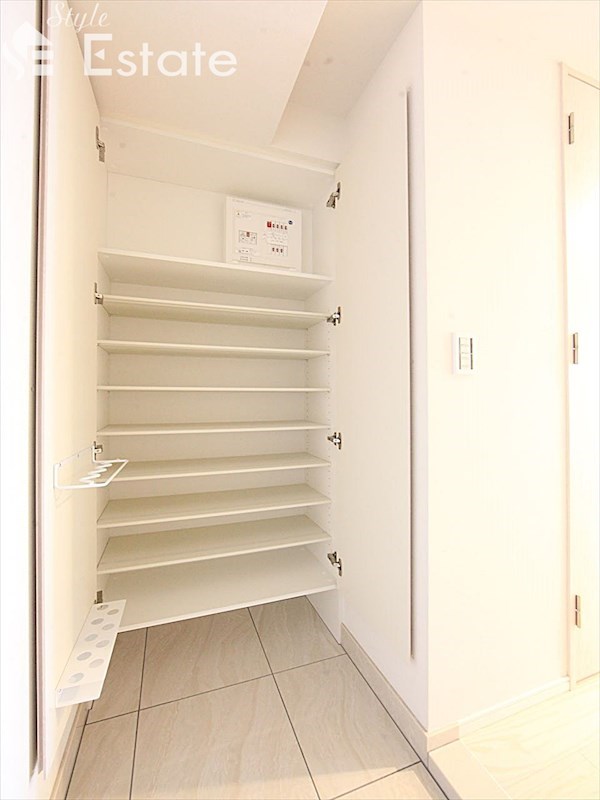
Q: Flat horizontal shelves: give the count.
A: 9